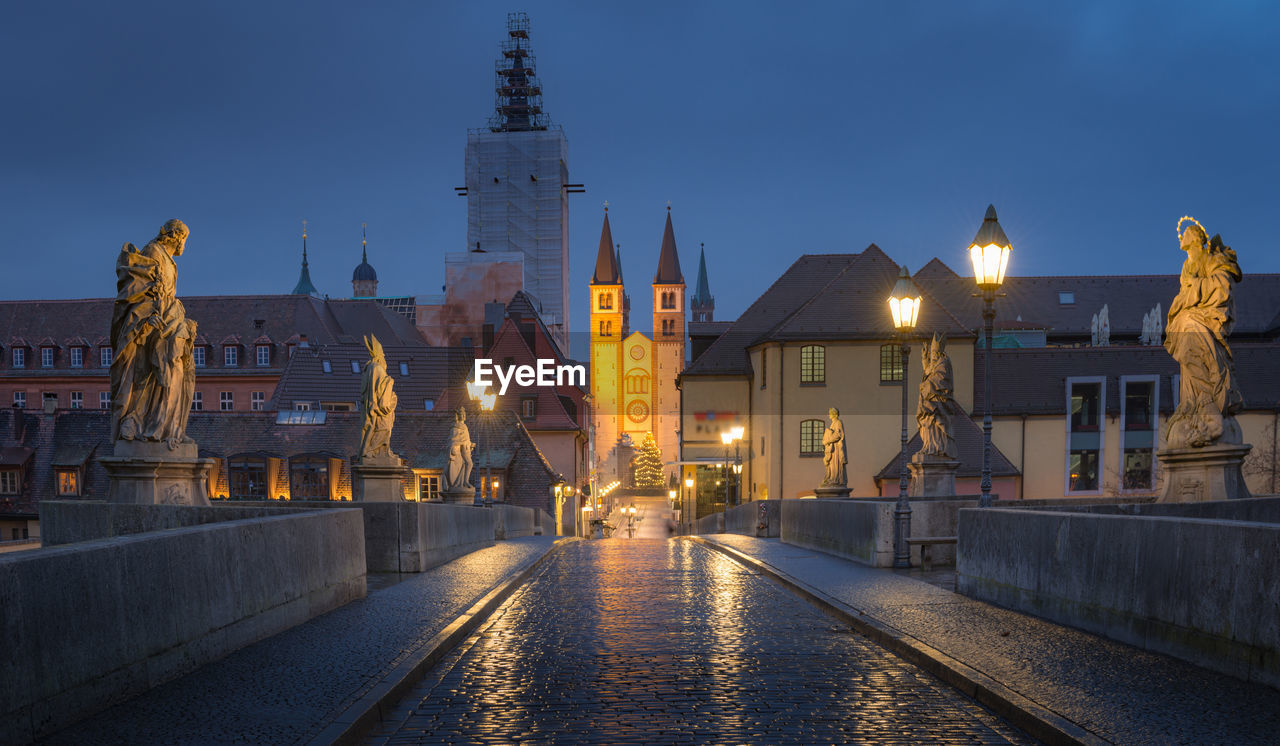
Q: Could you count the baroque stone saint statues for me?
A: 6